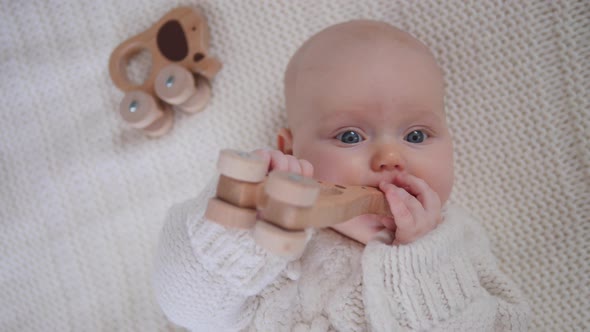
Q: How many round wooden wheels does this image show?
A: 8